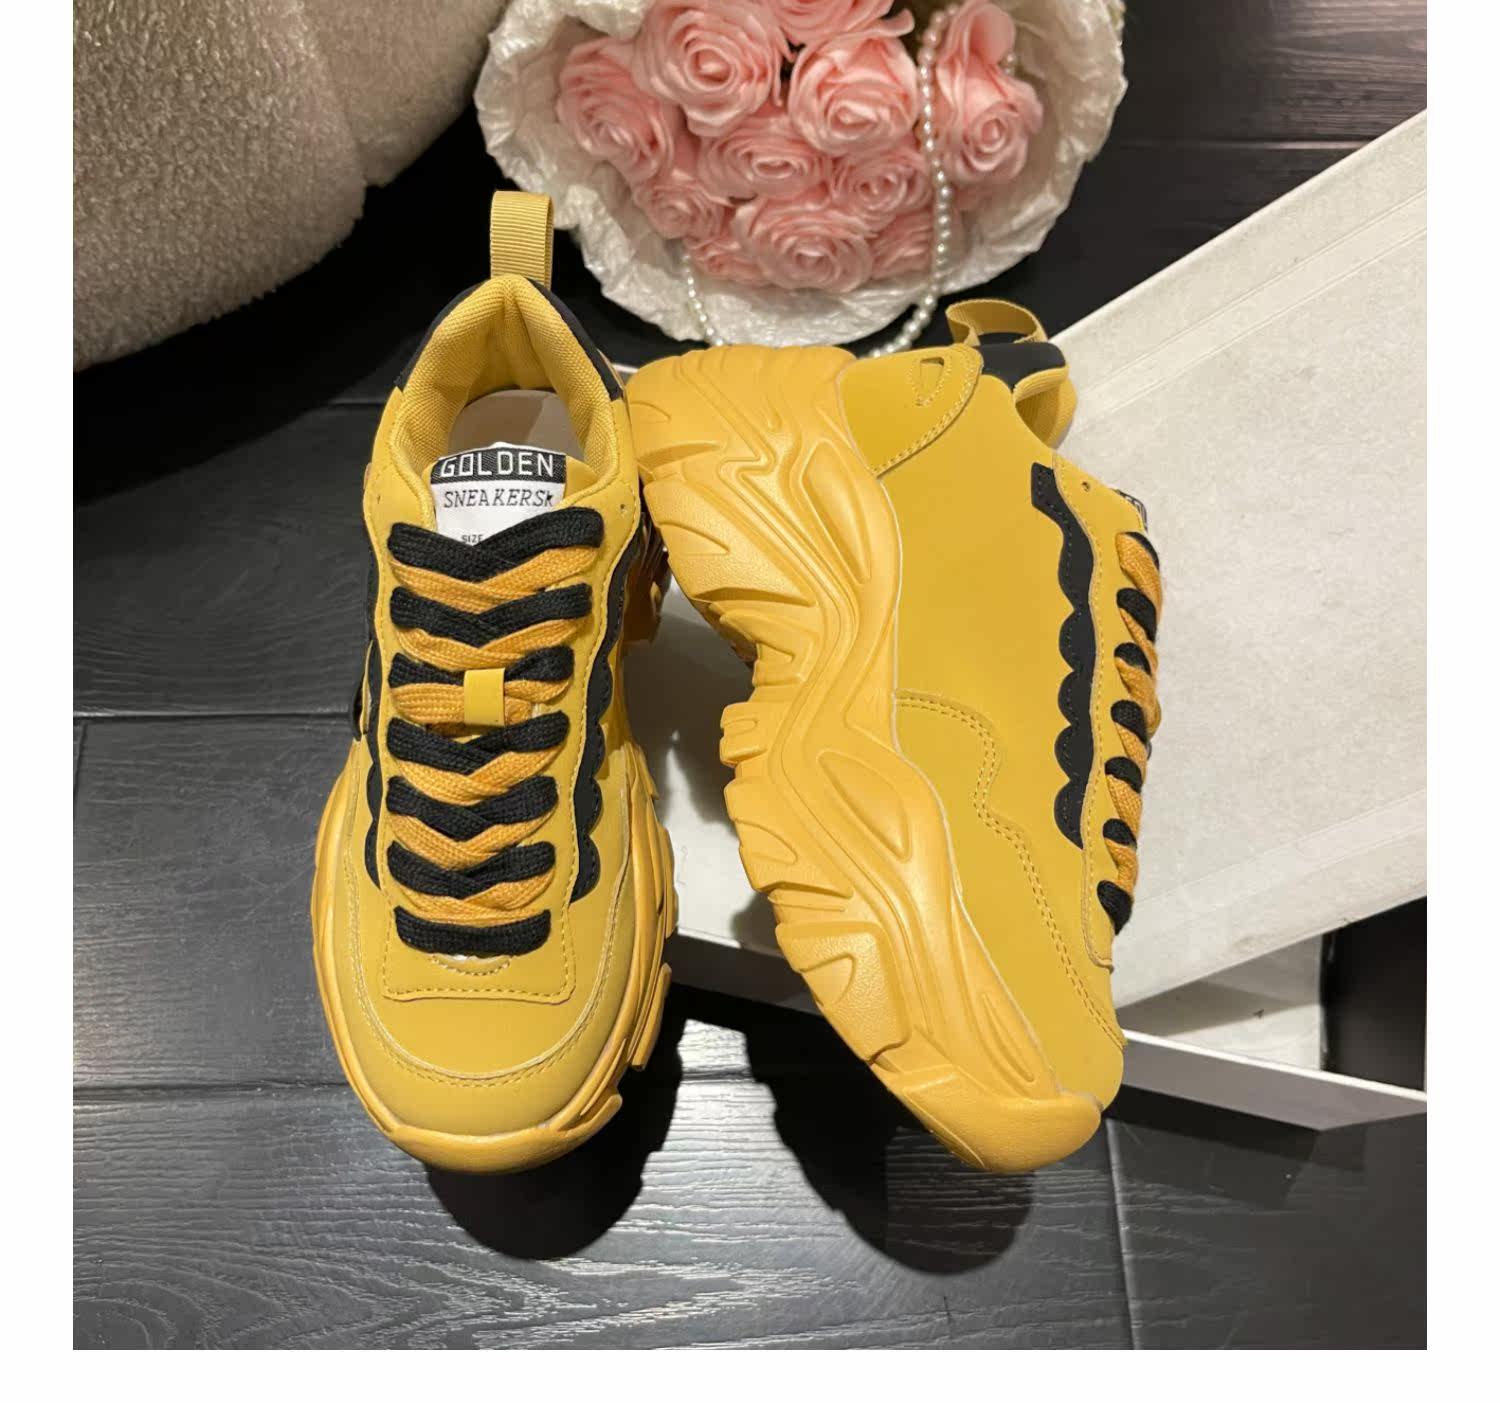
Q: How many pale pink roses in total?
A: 11